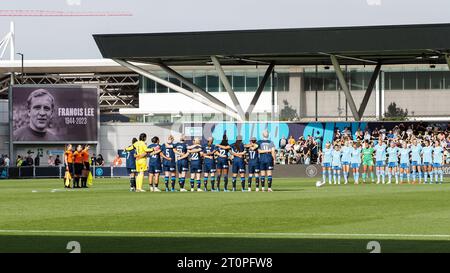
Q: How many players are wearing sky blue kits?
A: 10